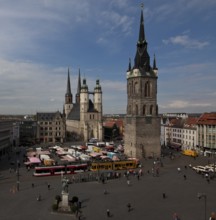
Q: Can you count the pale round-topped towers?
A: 2